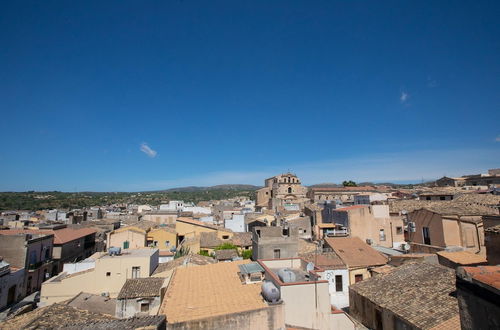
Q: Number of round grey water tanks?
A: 2